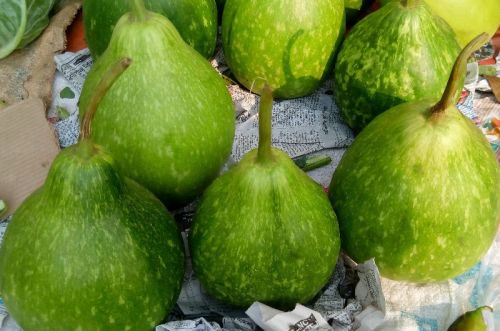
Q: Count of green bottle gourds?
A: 7